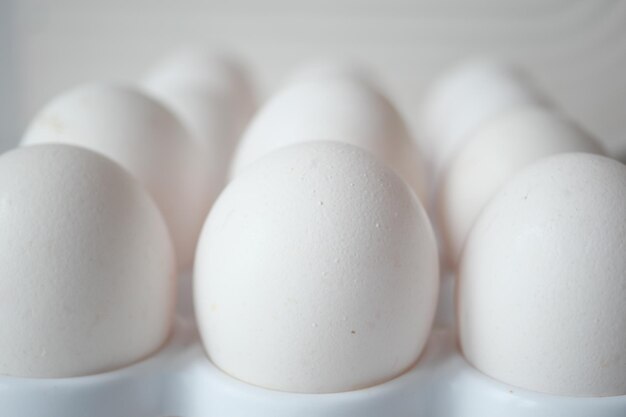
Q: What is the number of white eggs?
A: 9